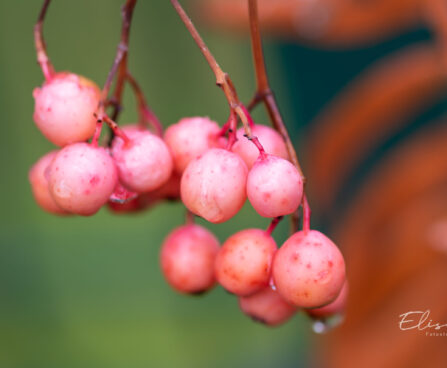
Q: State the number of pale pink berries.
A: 13